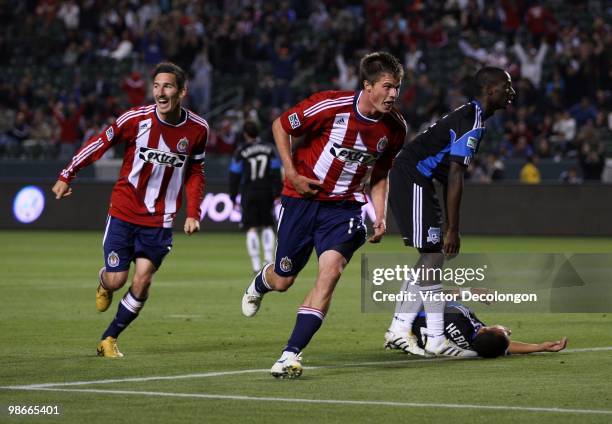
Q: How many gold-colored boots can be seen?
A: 2